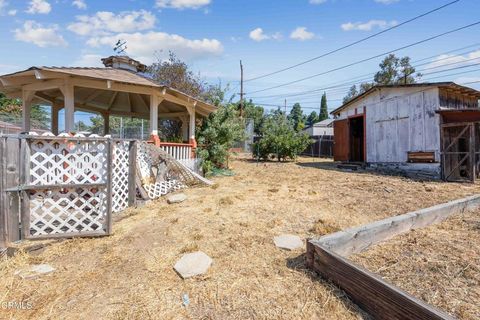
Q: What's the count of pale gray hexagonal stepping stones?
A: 4